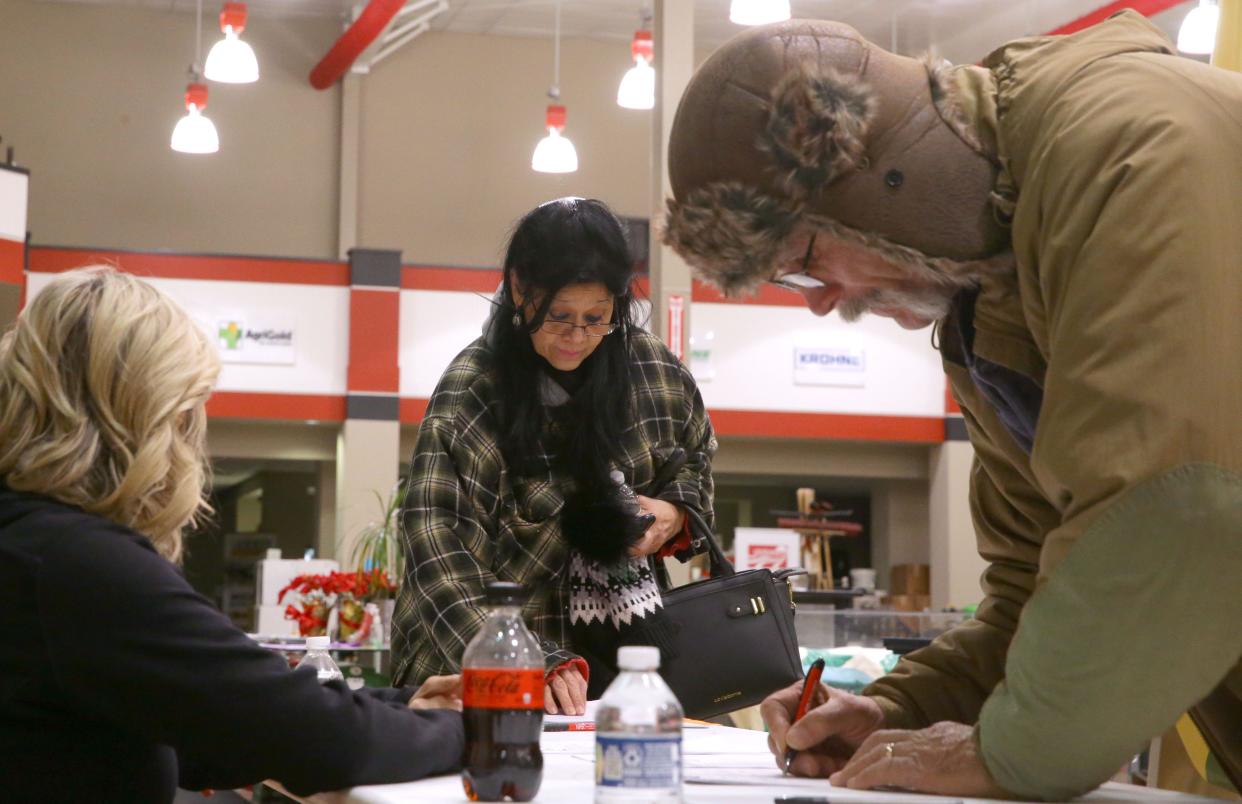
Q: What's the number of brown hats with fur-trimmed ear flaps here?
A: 1